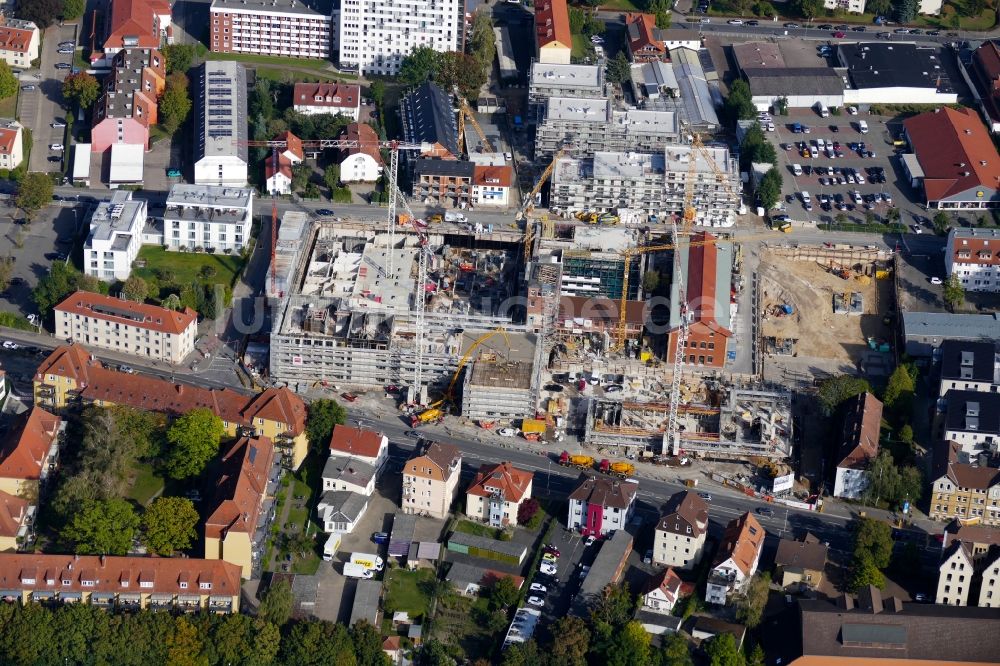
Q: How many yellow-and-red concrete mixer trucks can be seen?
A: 3